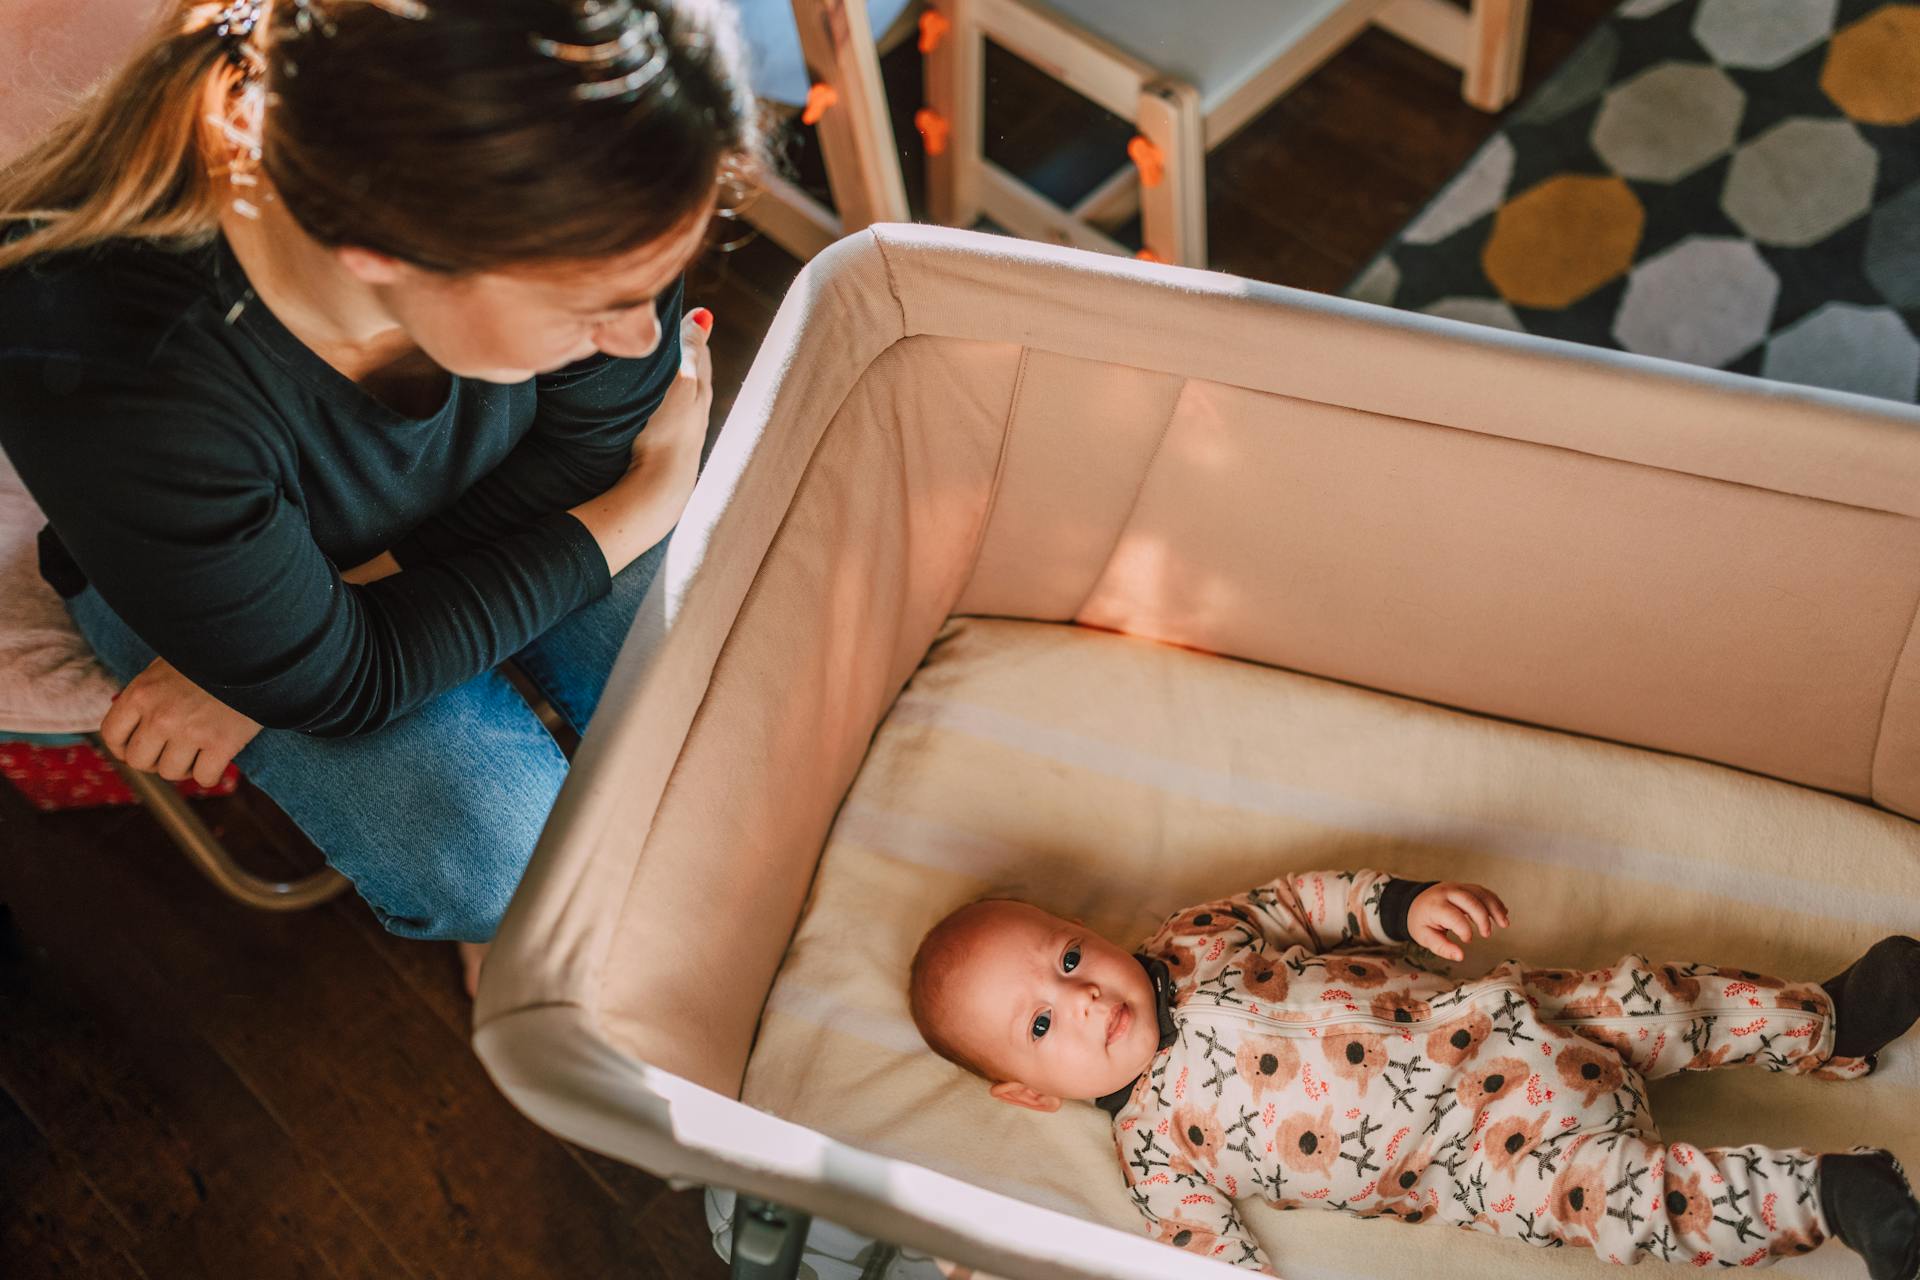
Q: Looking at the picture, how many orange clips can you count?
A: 5